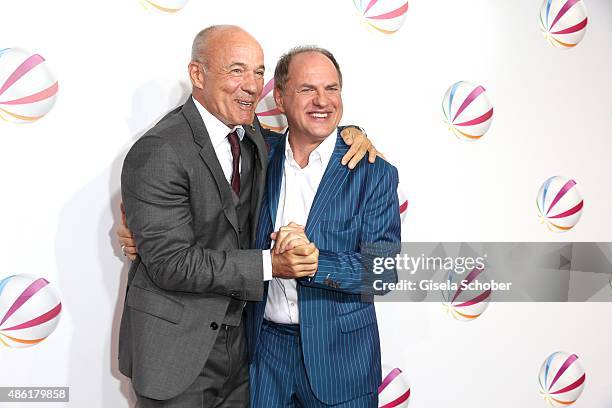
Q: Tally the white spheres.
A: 12